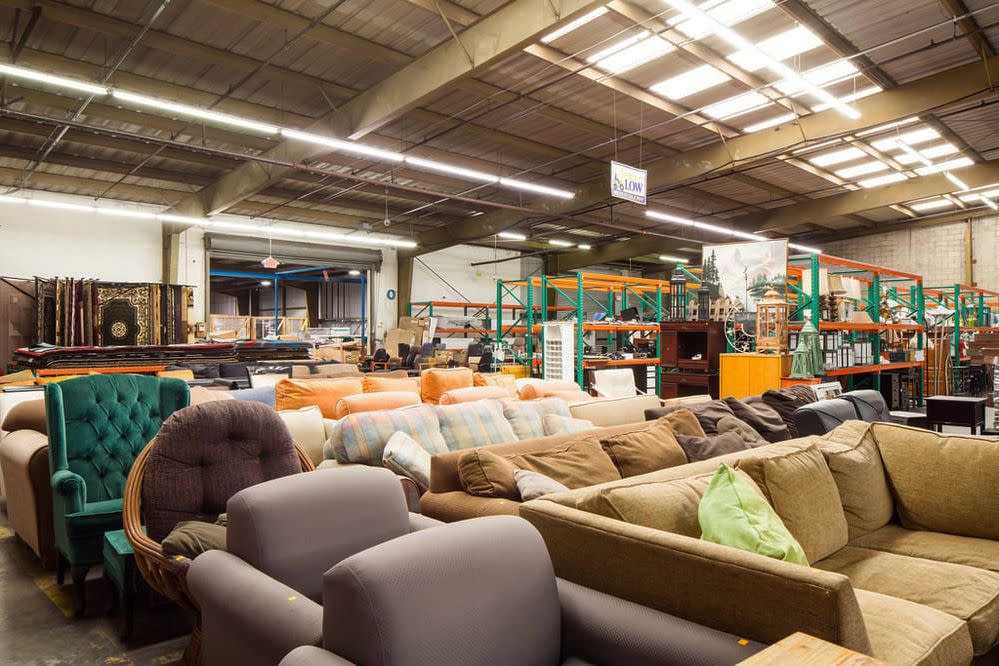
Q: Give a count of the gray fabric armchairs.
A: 2